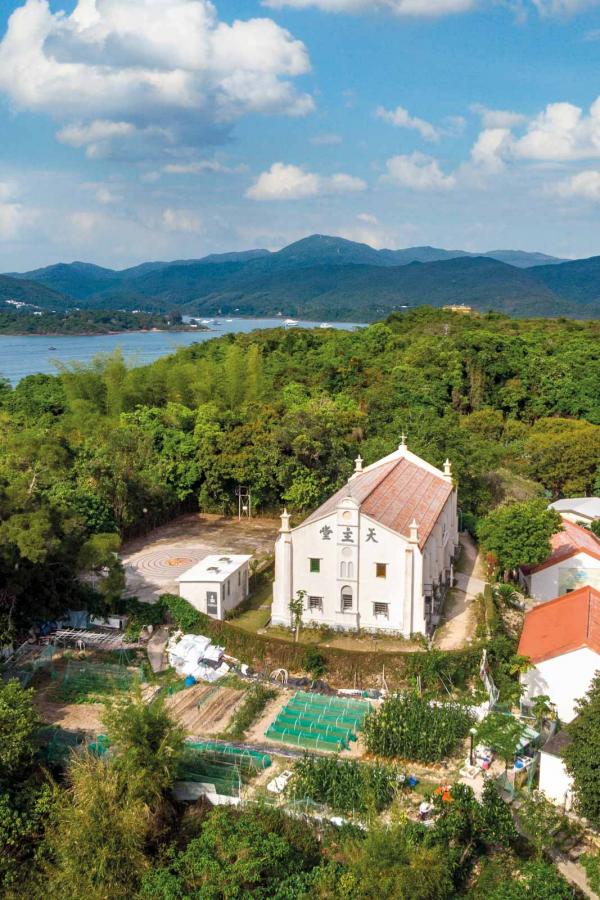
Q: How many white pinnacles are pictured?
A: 4